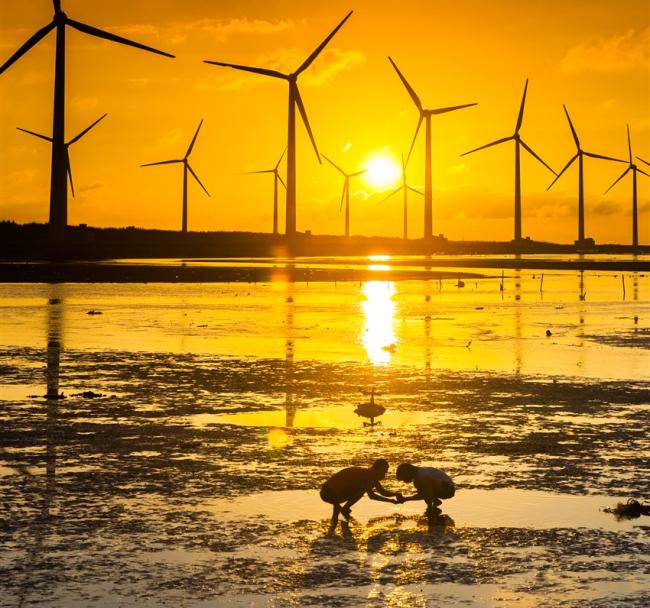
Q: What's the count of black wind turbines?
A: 11